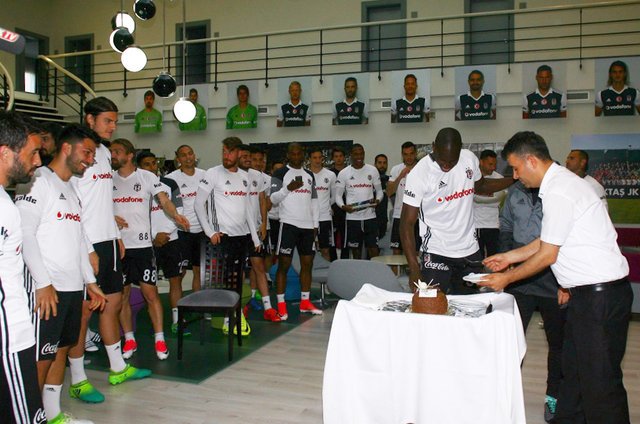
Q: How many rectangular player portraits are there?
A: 9